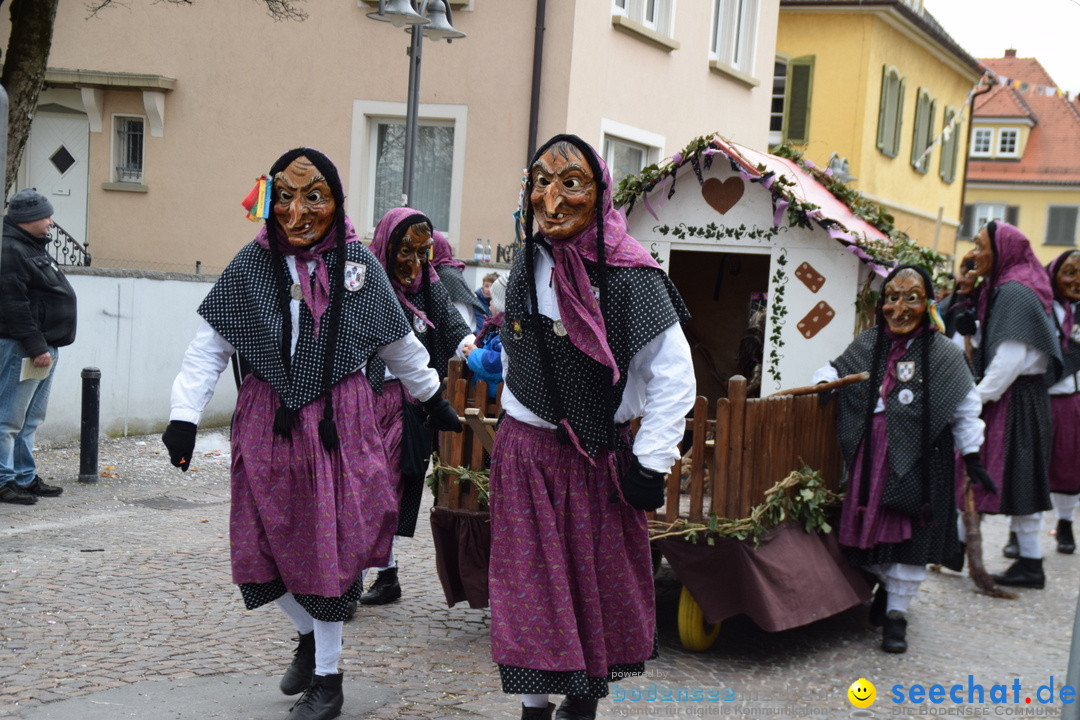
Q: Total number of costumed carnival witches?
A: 8